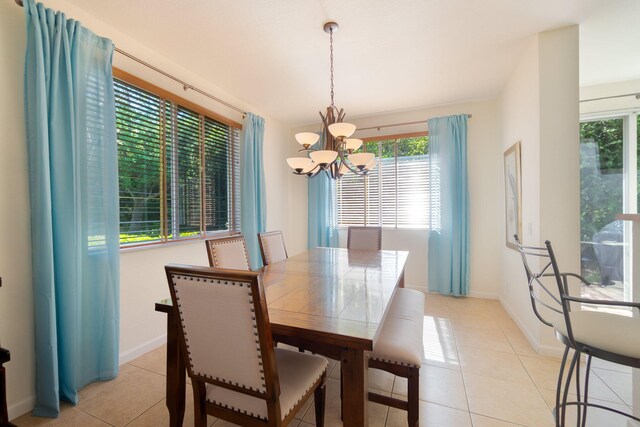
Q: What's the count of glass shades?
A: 9